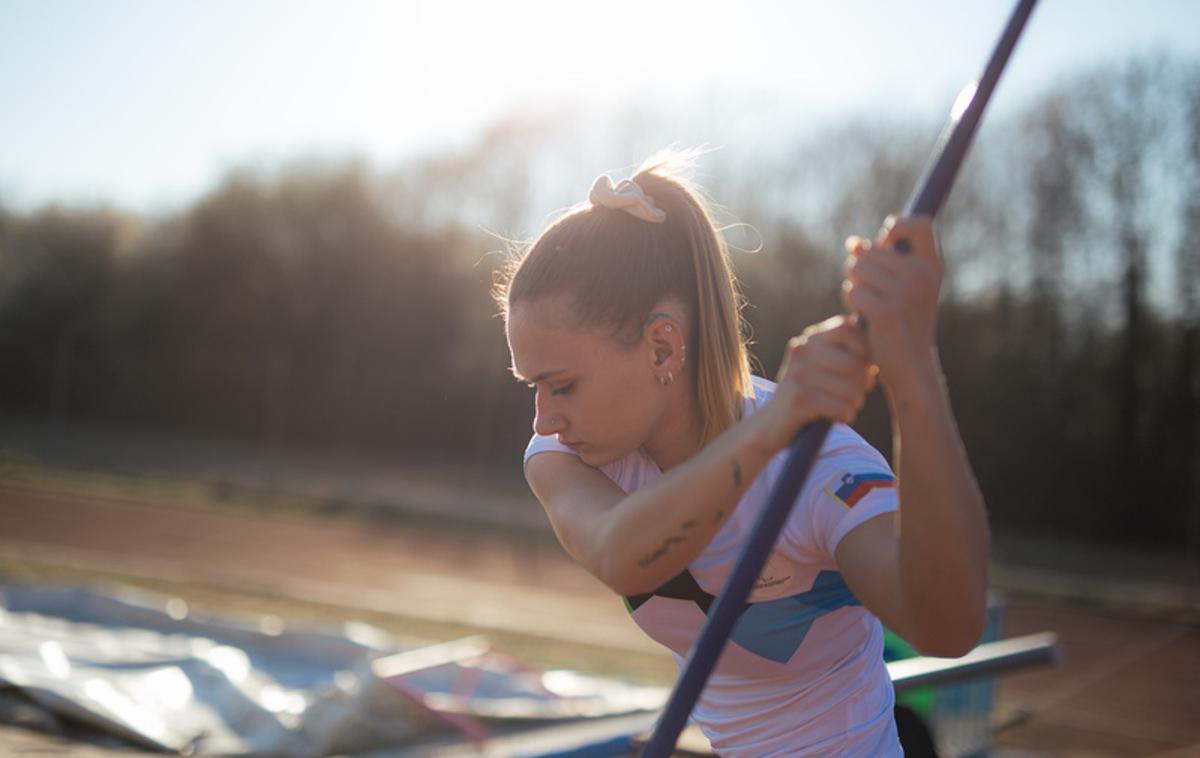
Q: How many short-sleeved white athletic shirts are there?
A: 1